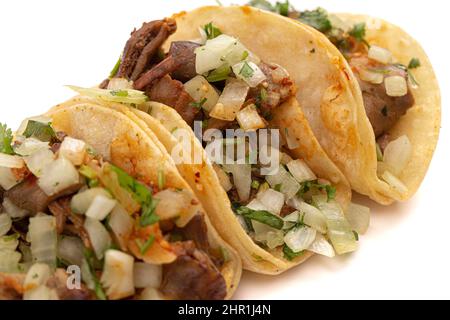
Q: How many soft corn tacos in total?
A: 3